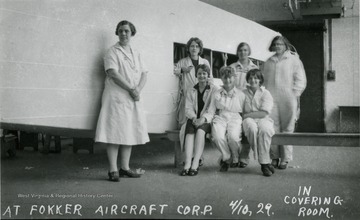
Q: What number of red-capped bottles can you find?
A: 0